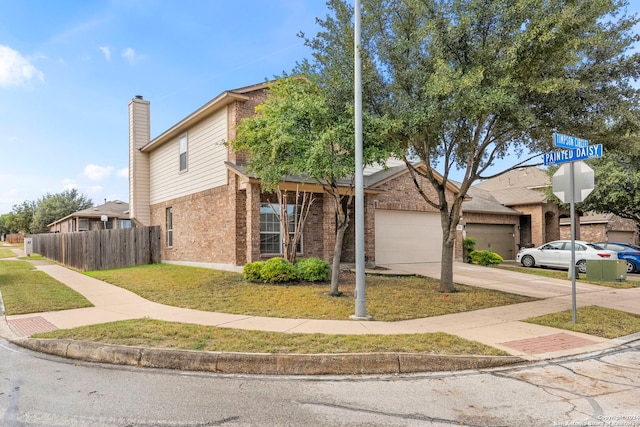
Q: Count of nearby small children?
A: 0